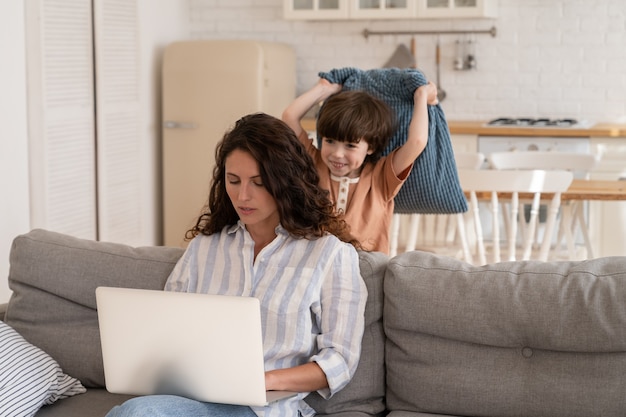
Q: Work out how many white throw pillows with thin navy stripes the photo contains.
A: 1